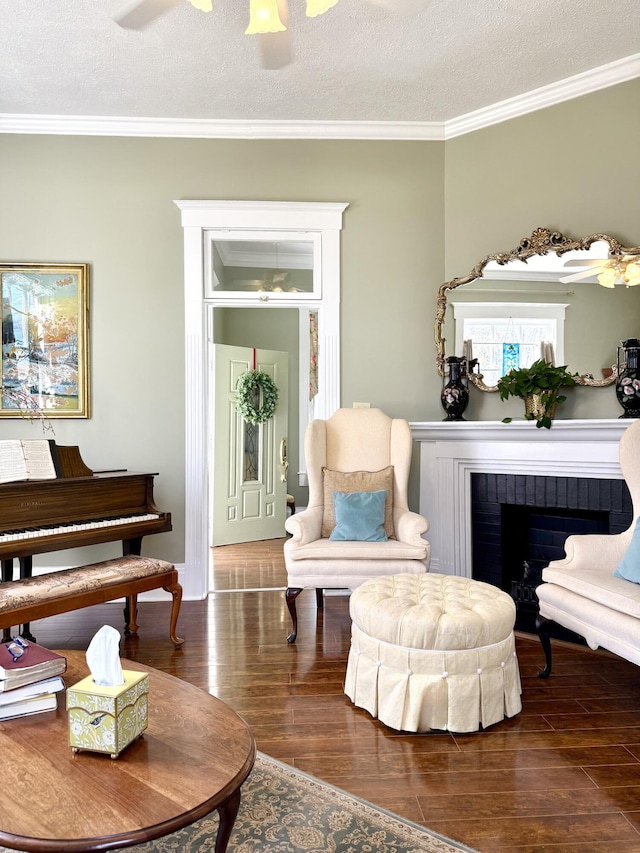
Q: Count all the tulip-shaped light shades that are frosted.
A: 3